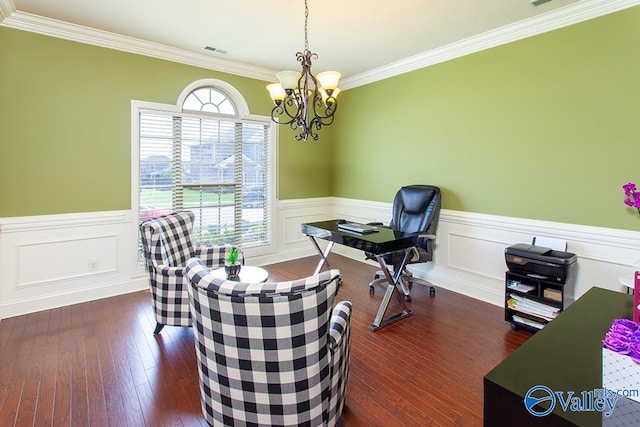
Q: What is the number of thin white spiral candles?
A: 0